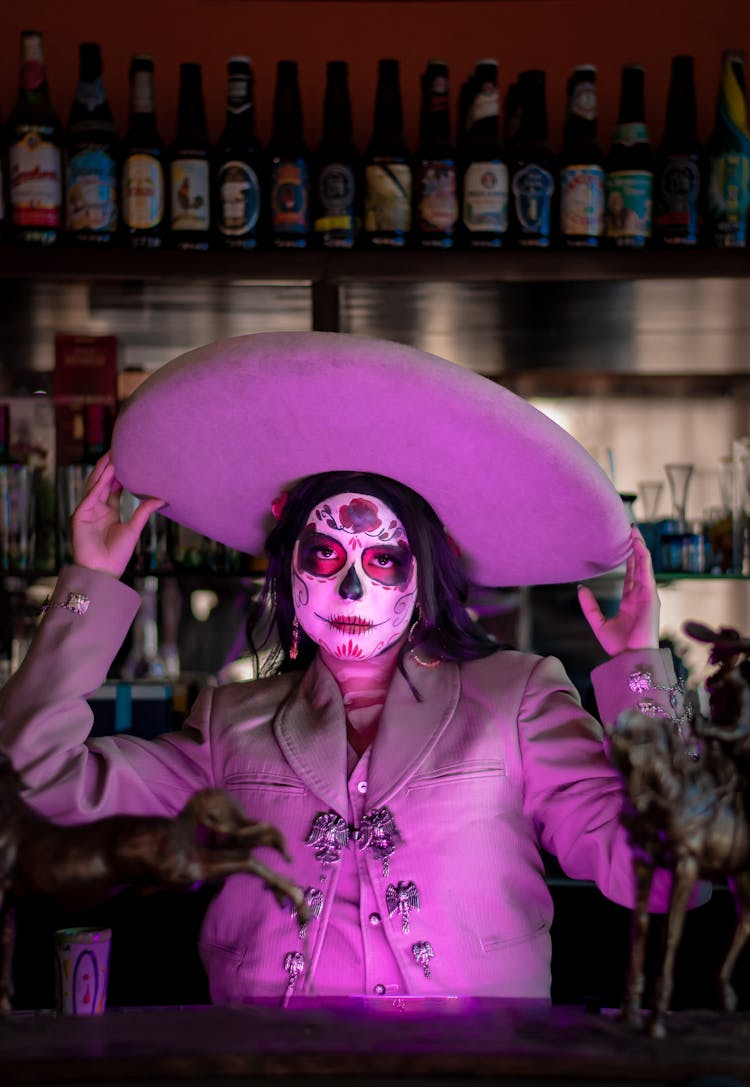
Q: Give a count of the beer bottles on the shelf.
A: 15